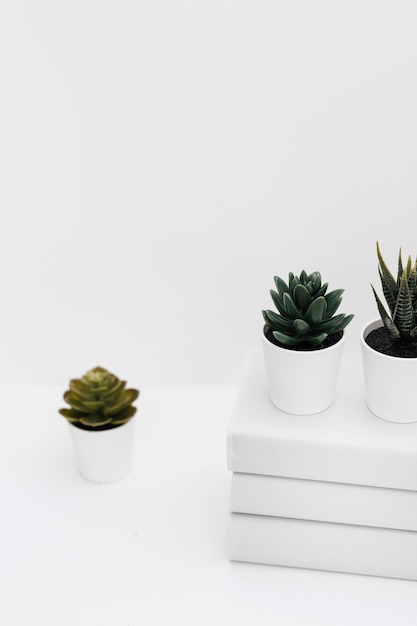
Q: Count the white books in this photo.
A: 3